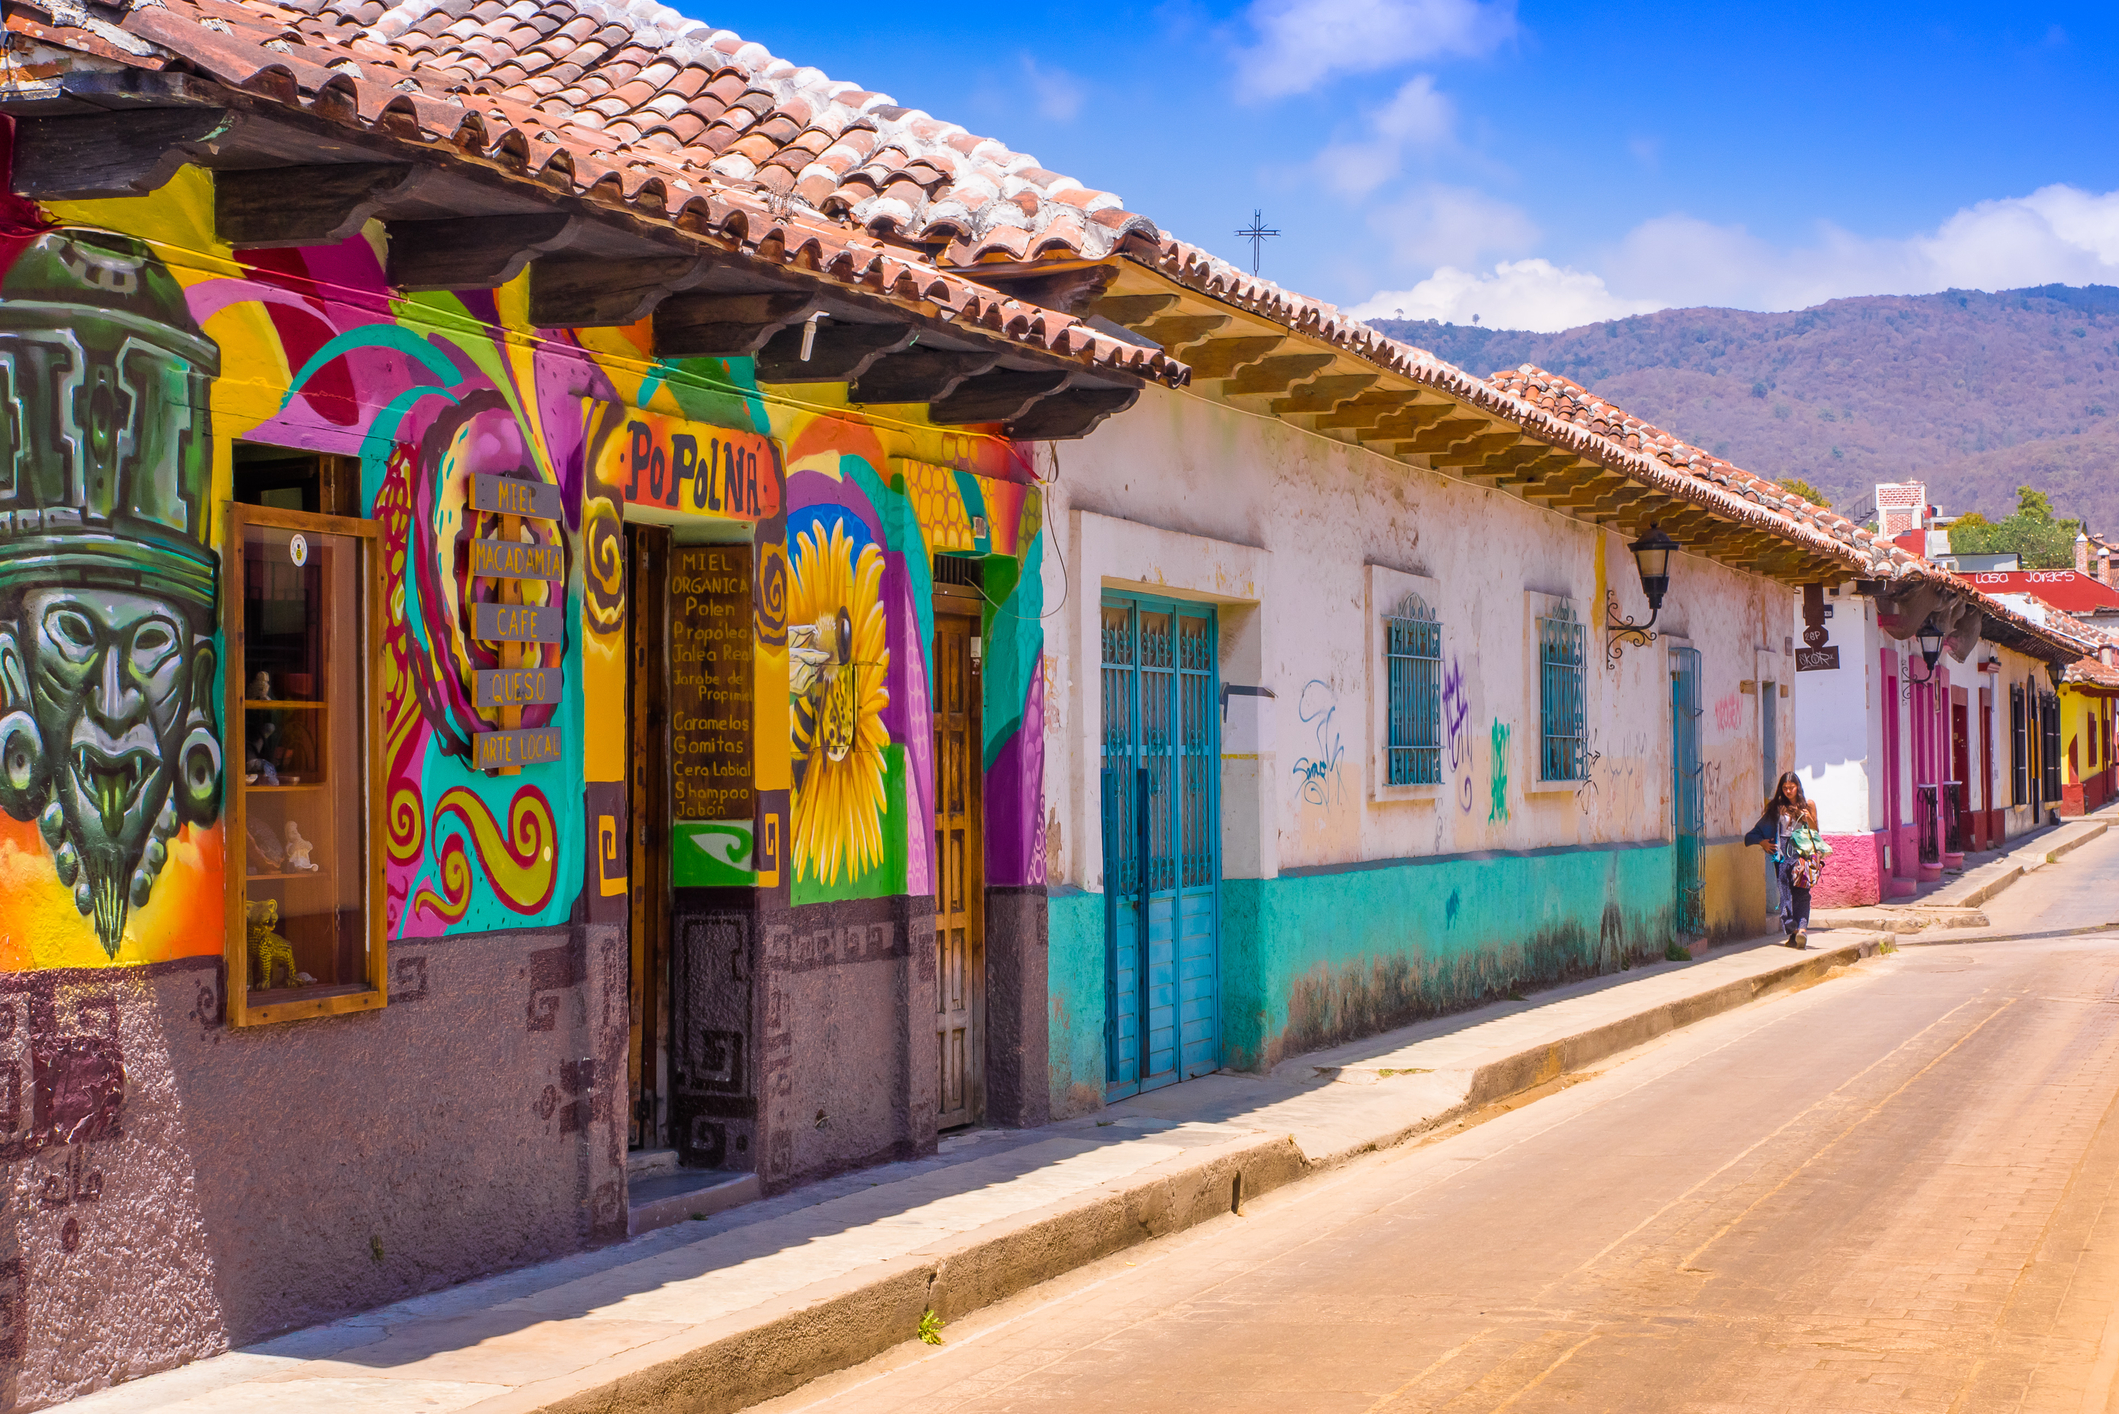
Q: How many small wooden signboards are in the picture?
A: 5